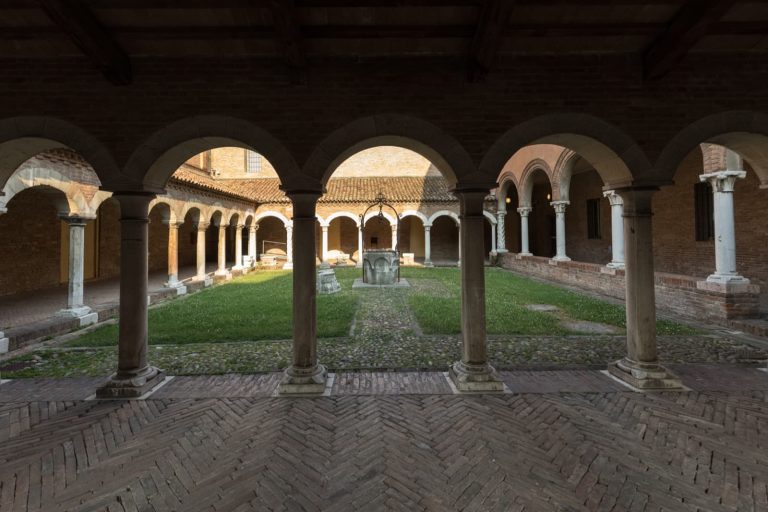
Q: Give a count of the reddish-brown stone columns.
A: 4